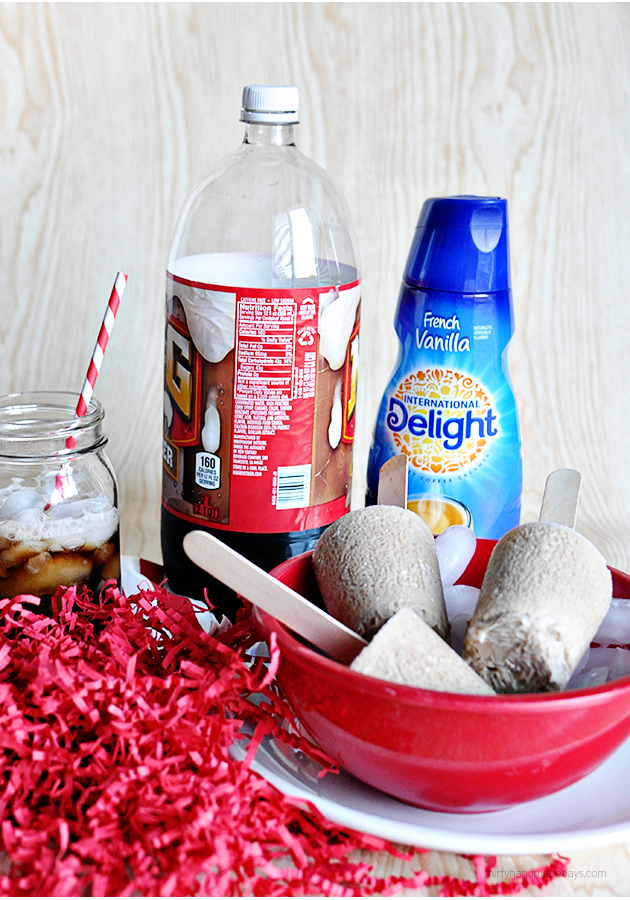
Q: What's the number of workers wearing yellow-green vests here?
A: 0